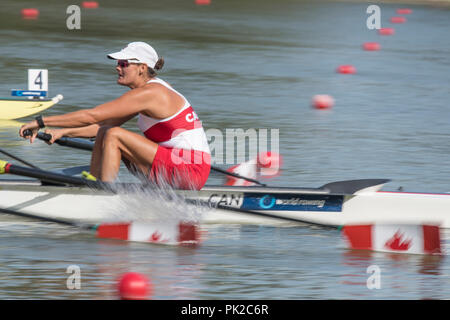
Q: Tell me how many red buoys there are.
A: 11